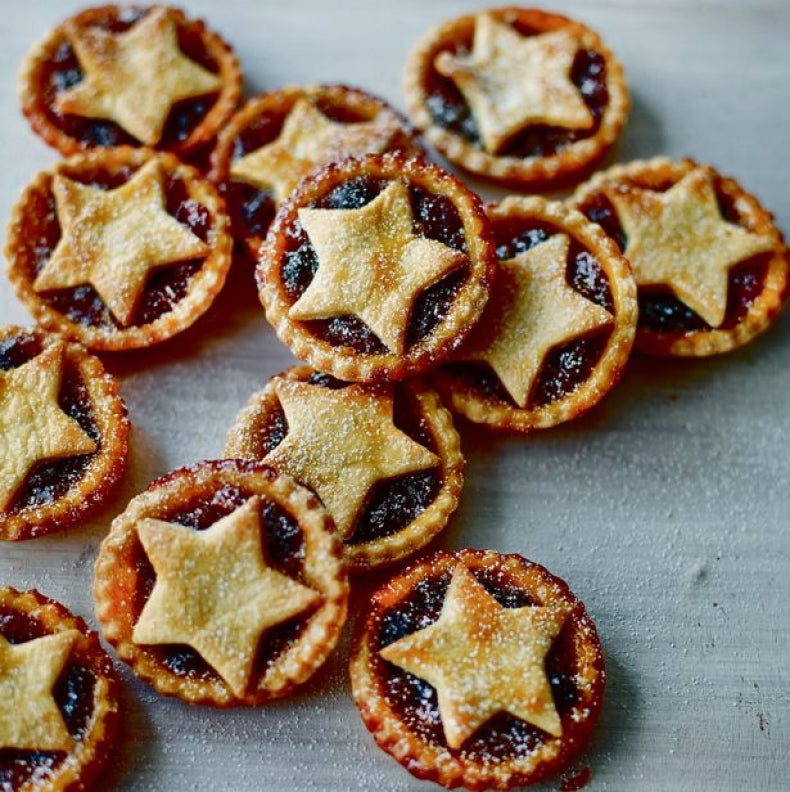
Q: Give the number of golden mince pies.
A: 12